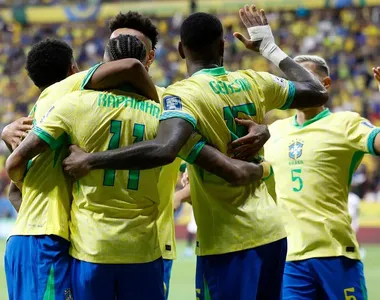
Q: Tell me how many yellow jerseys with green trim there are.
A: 5